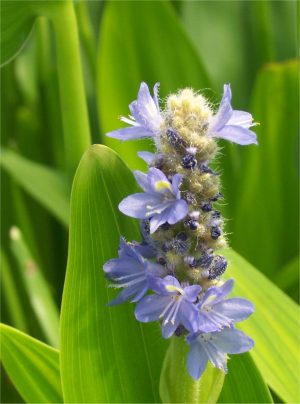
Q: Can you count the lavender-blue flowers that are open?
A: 7